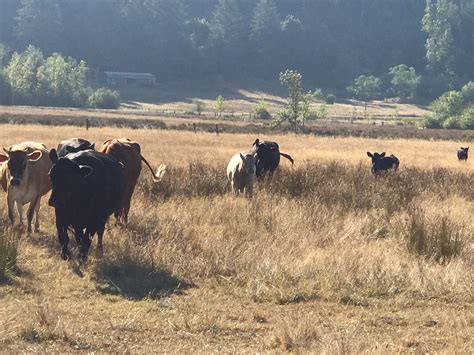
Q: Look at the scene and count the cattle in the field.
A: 8